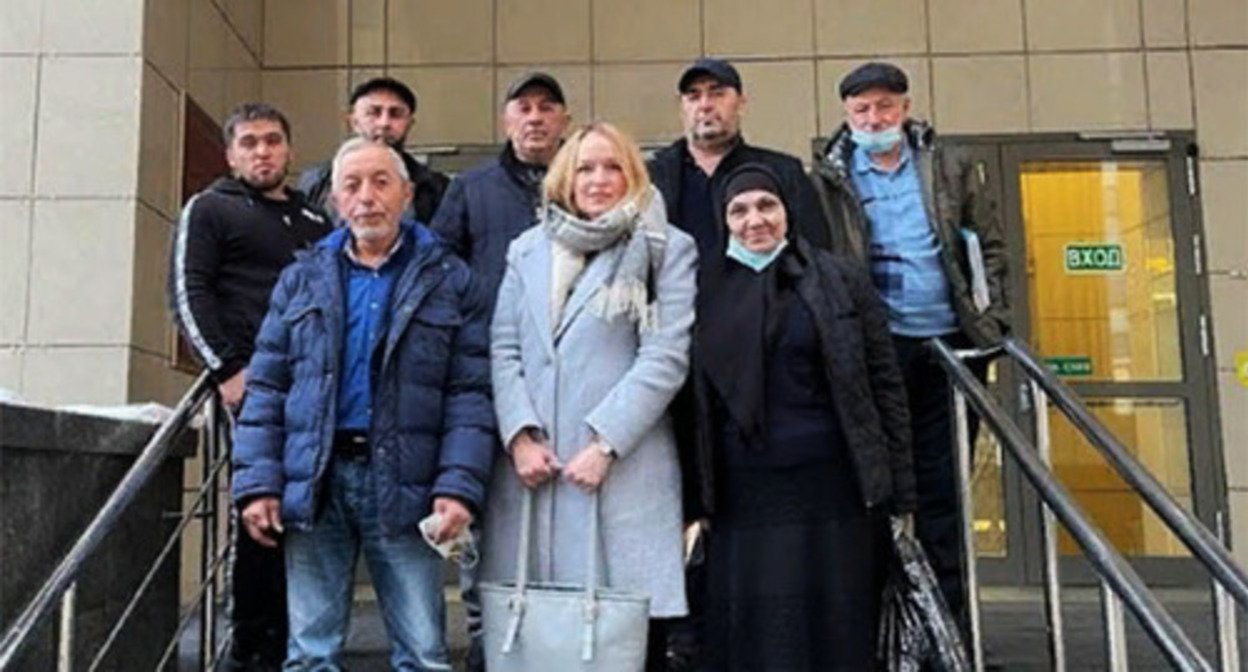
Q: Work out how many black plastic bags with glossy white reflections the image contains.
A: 1